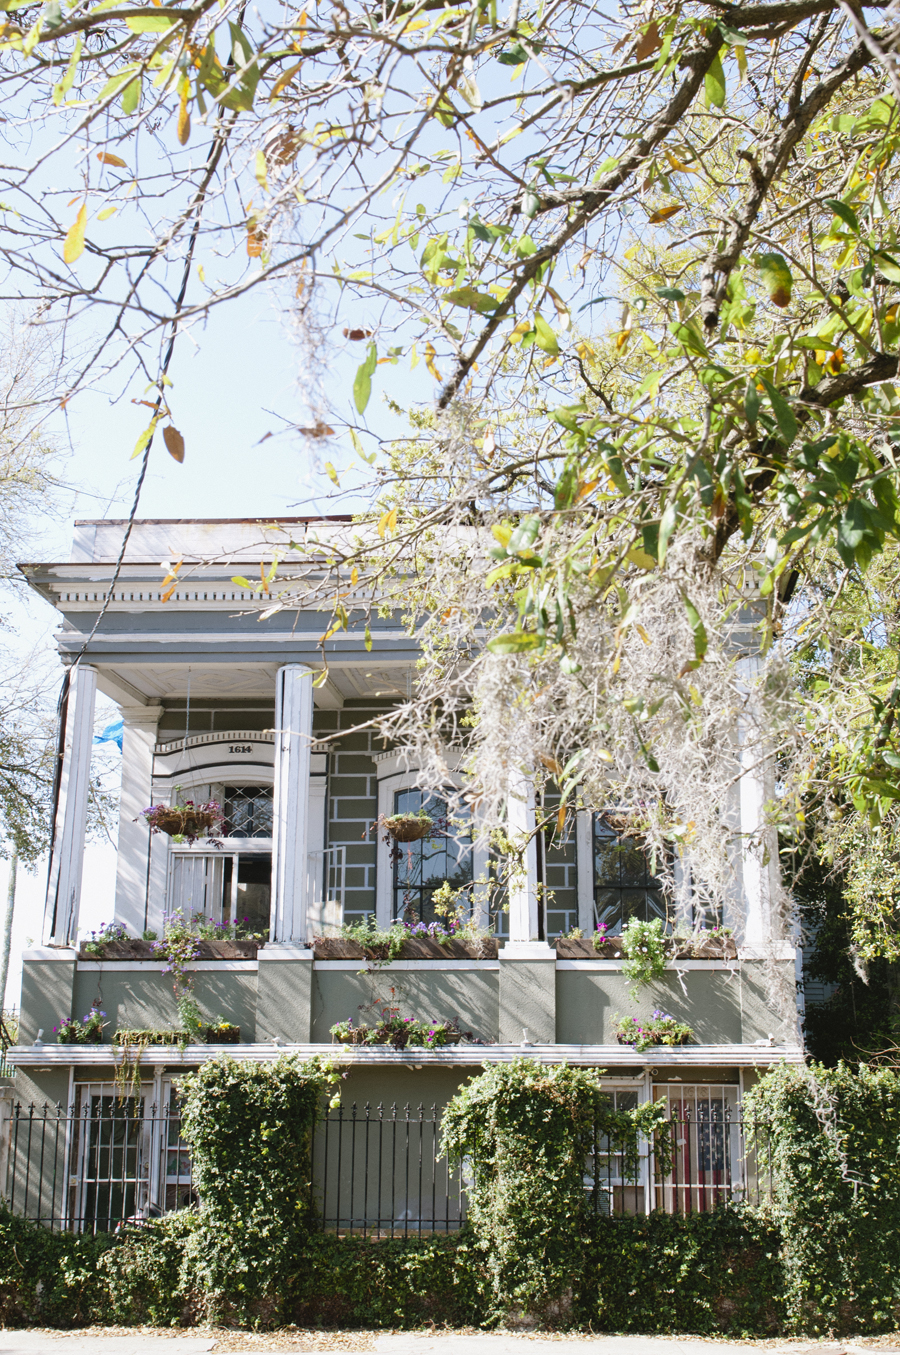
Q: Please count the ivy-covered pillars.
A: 3